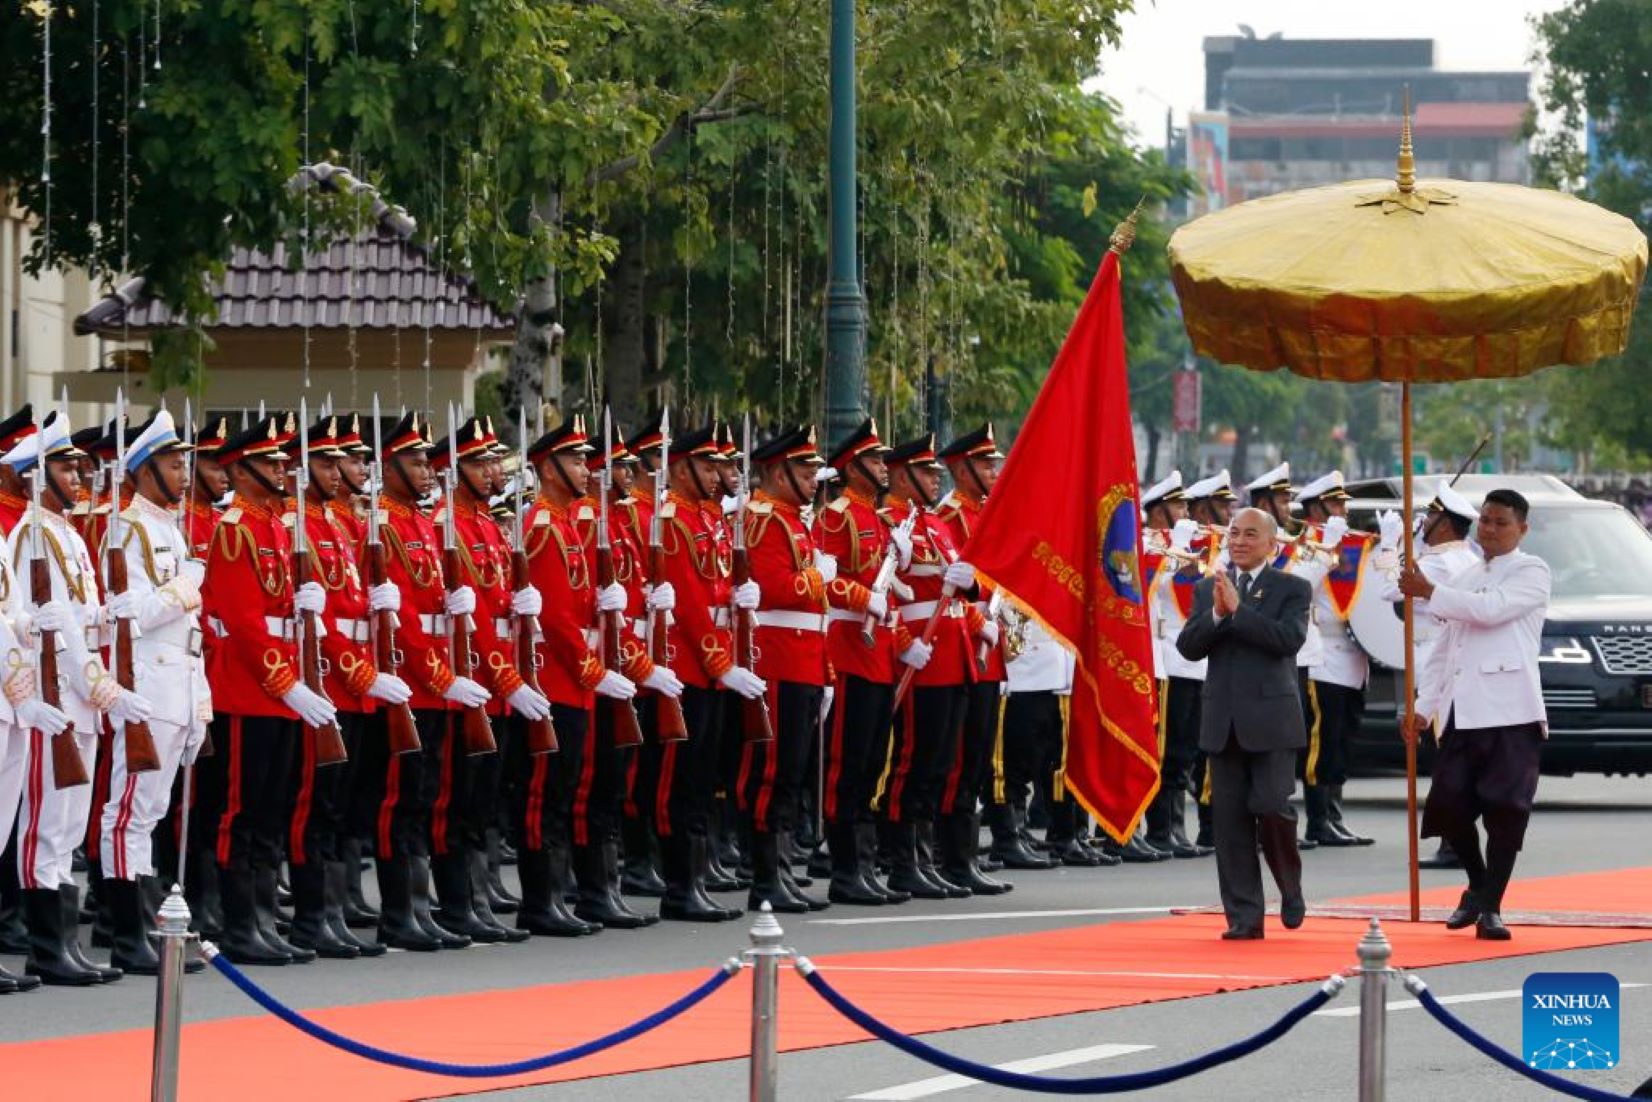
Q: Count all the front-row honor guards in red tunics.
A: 11